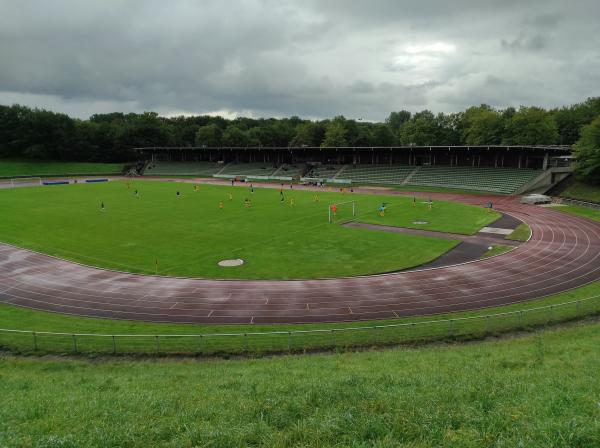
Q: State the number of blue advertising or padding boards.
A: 2